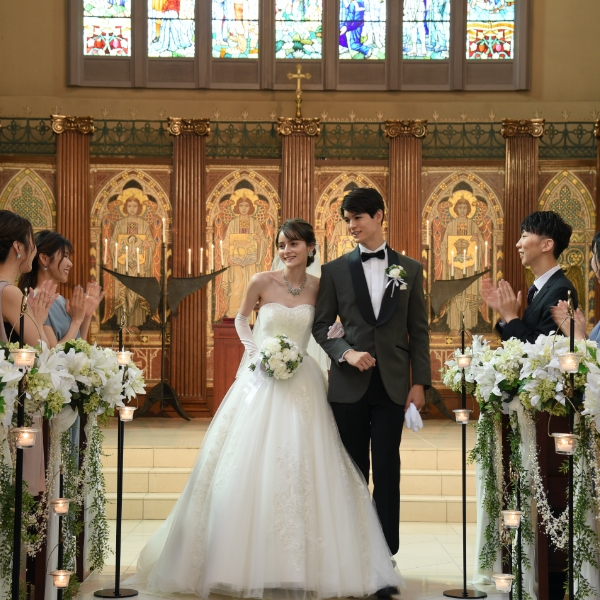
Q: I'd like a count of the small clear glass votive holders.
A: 12